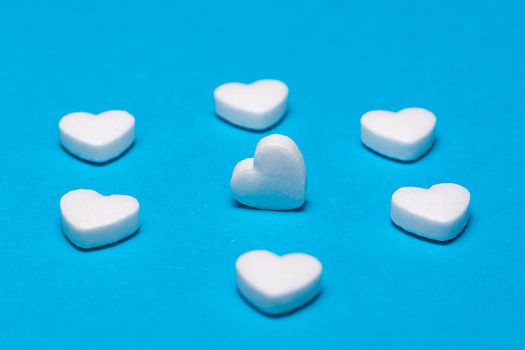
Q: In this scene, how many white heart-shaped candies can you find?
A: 7